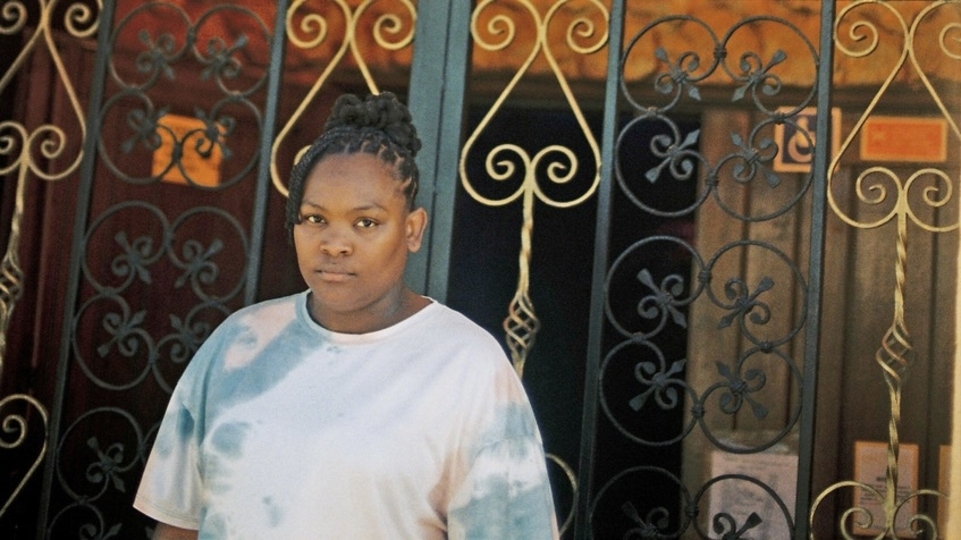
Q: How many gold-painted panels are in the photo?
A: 4